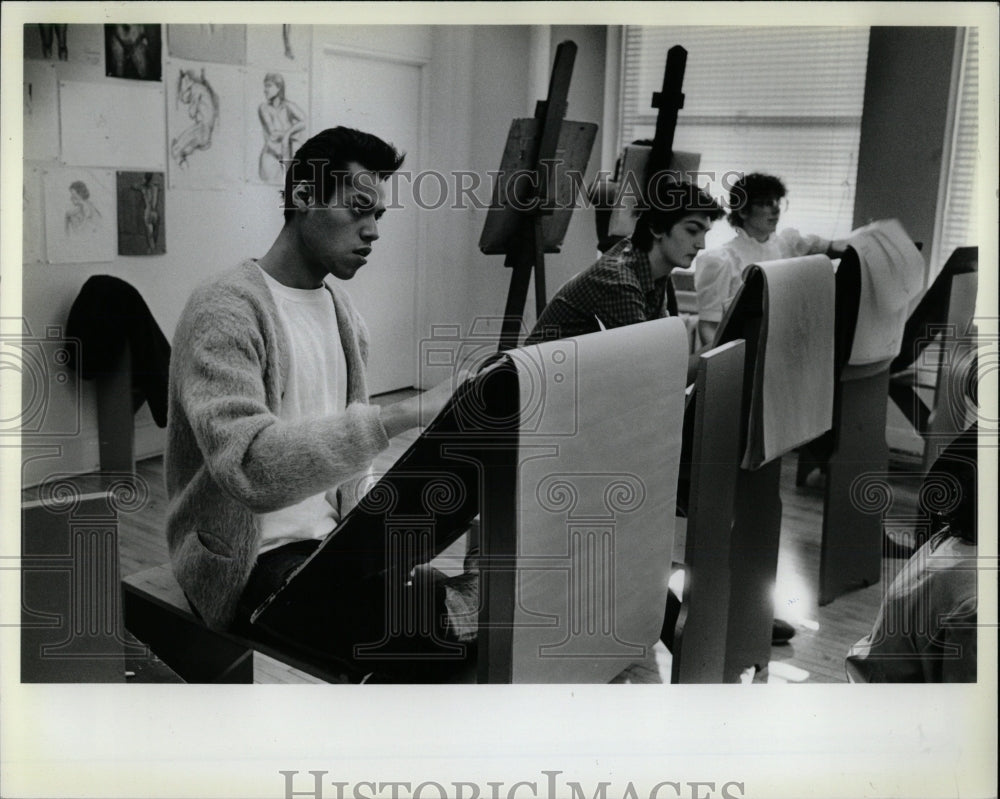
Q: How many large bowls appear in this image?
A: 0